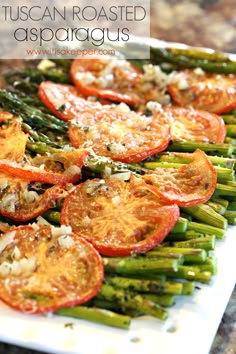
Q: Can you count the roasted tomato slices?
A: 11